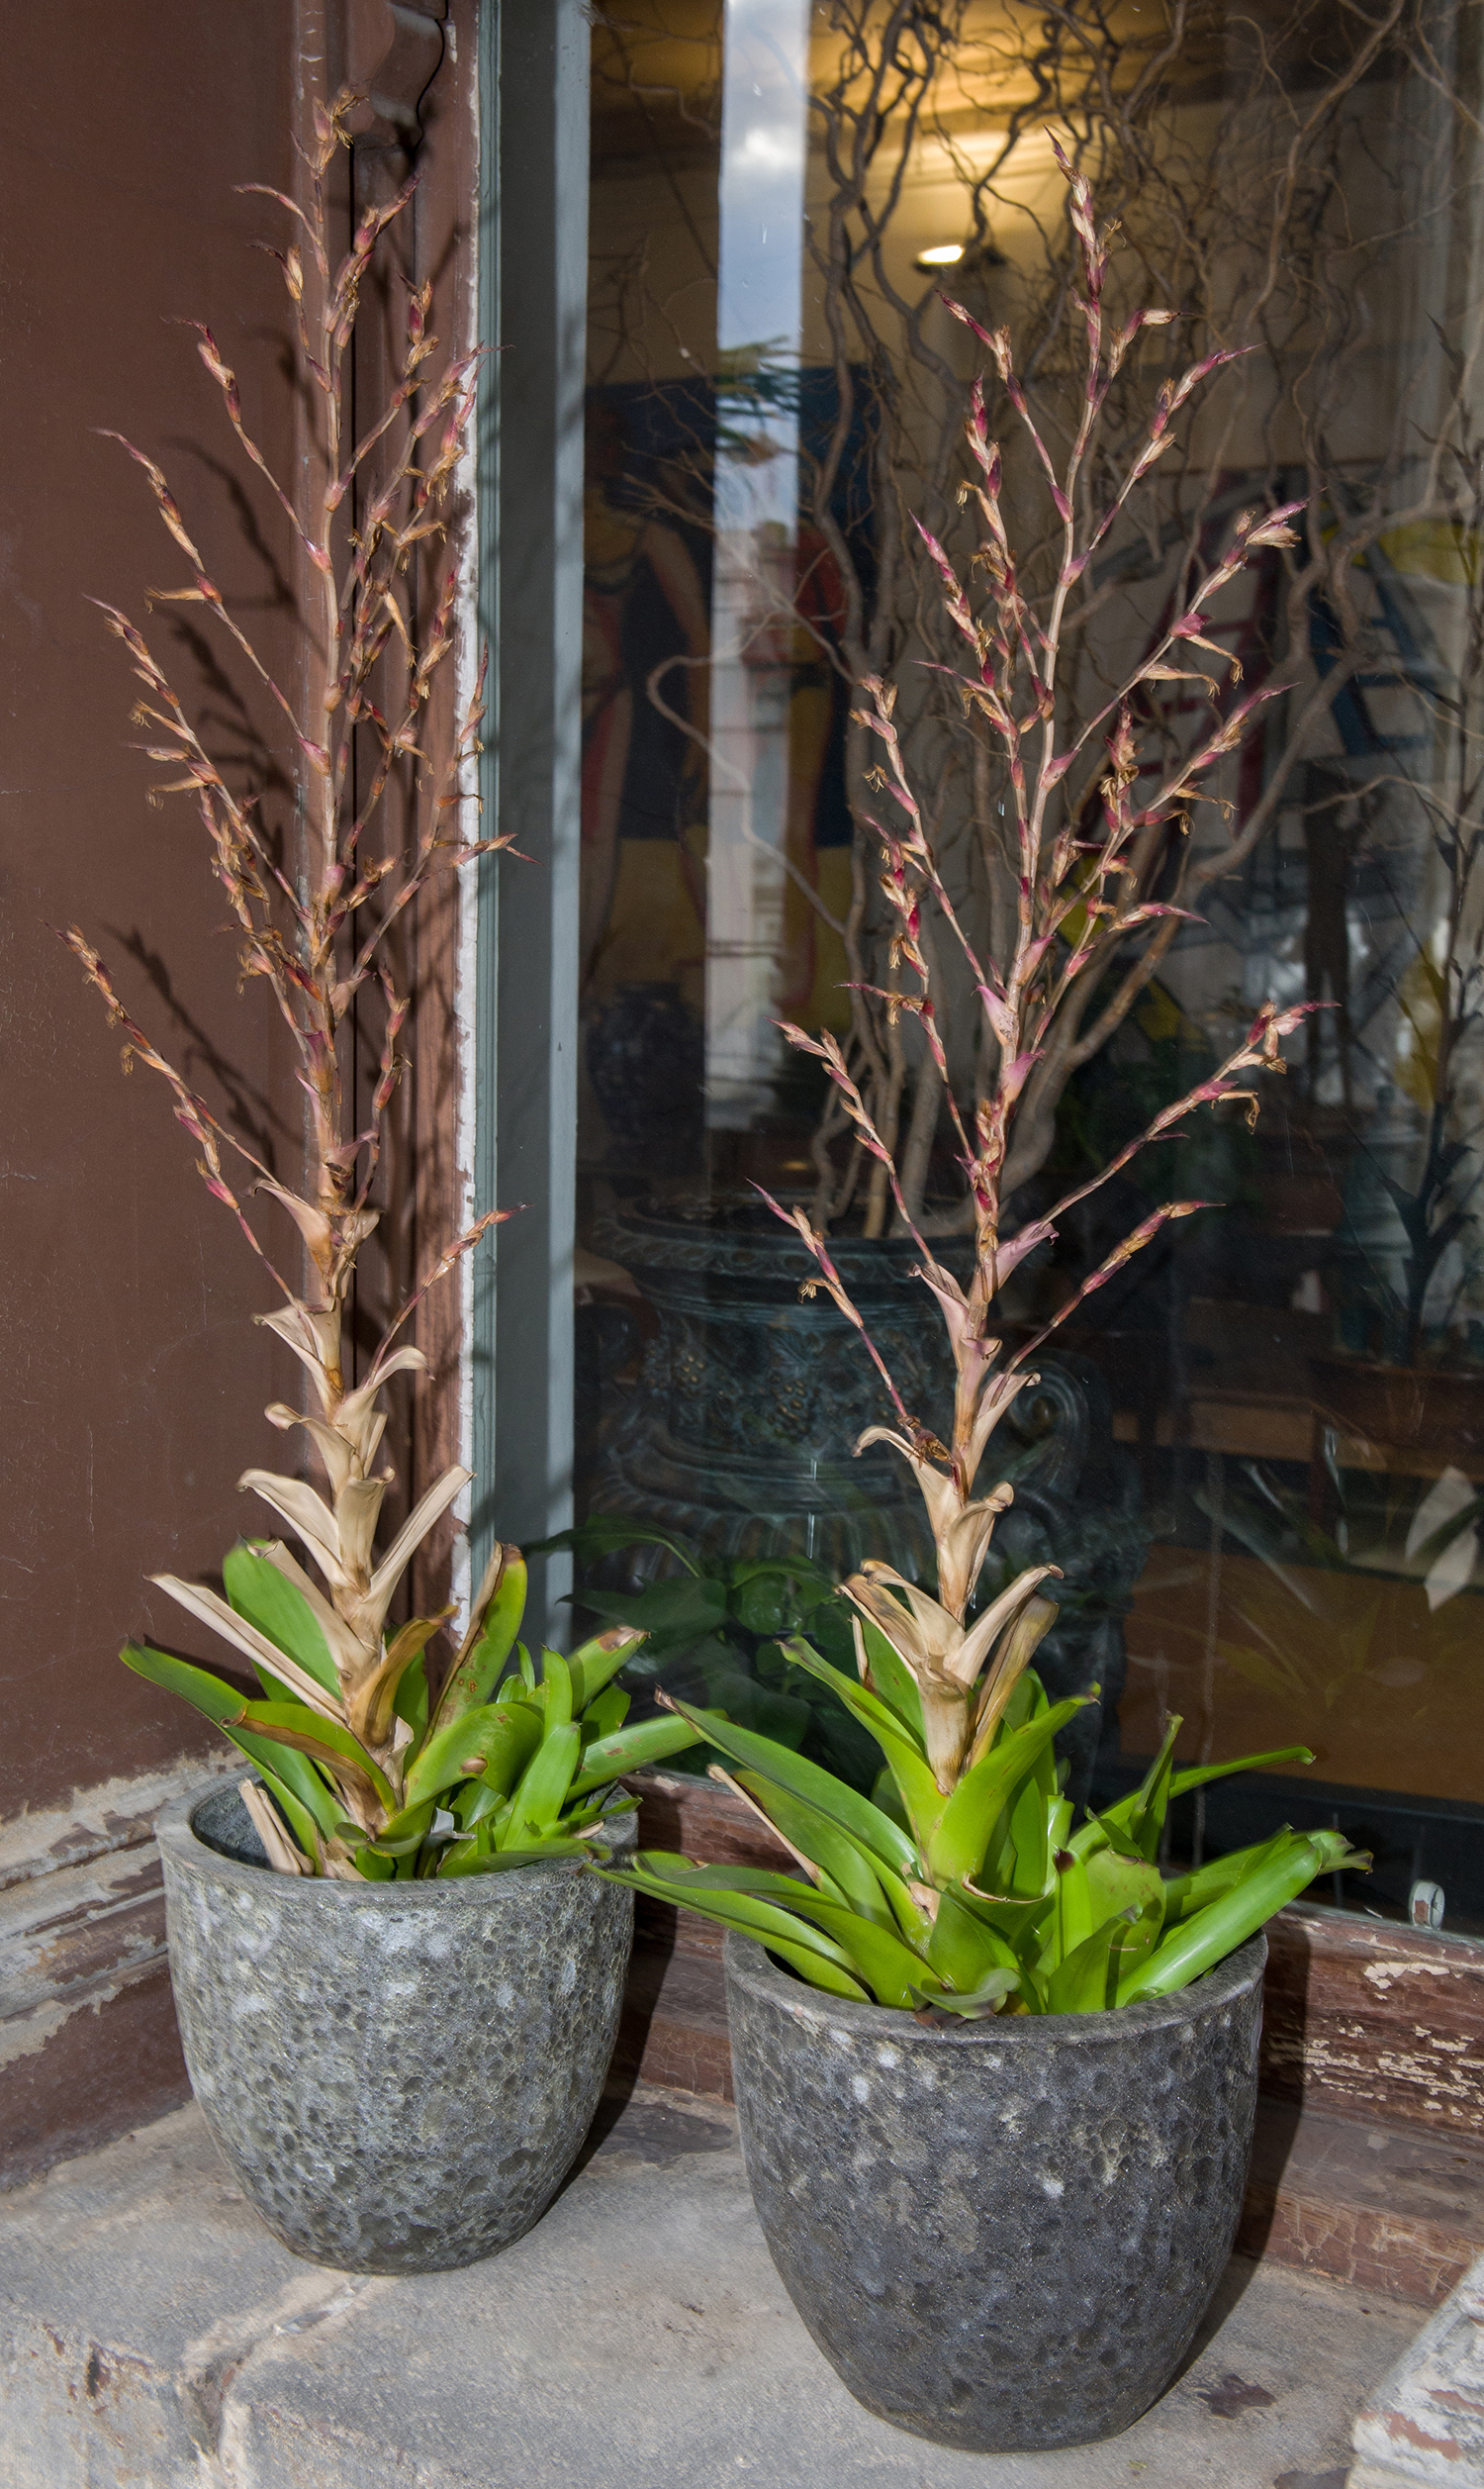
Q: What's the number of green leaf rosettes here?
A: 2